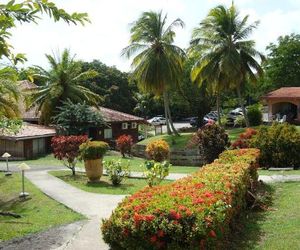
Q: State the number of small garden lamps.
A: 2